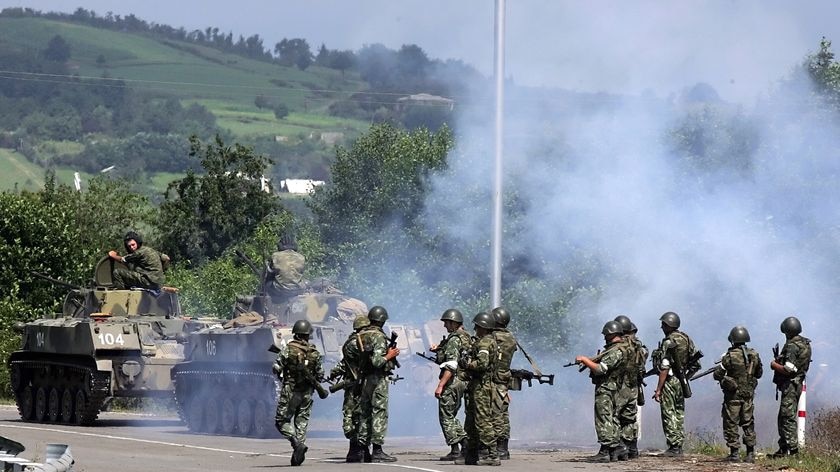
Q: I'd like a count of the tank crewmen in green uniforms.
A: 2